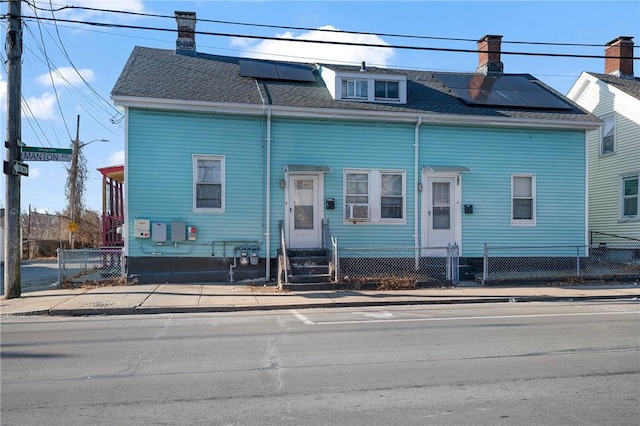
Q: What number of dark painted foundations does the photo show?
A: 1